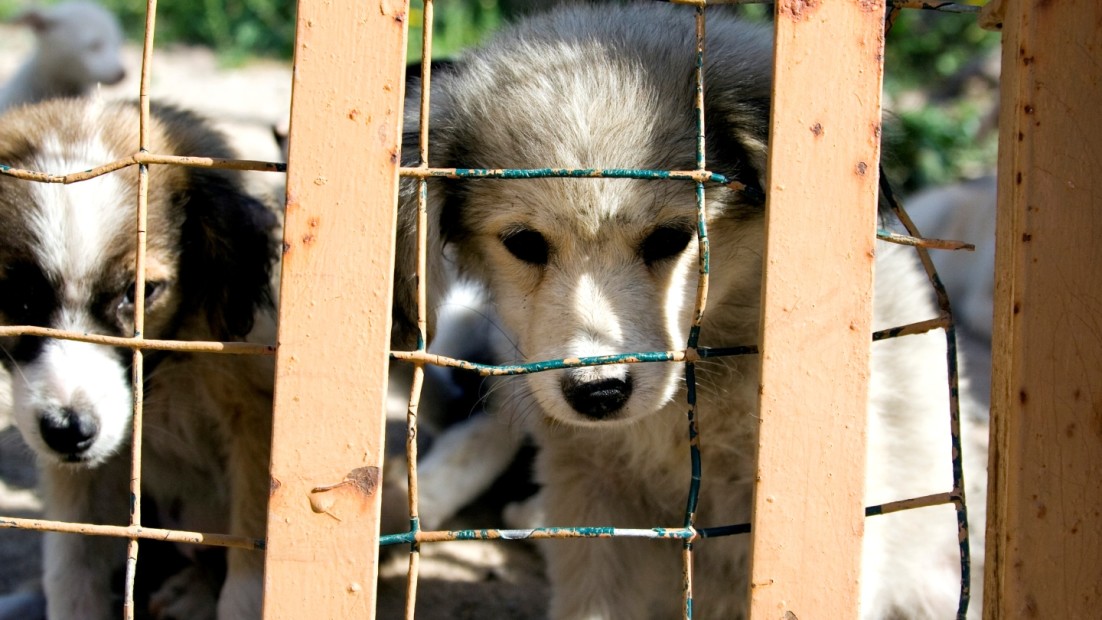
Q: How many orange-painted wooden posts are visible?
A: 3